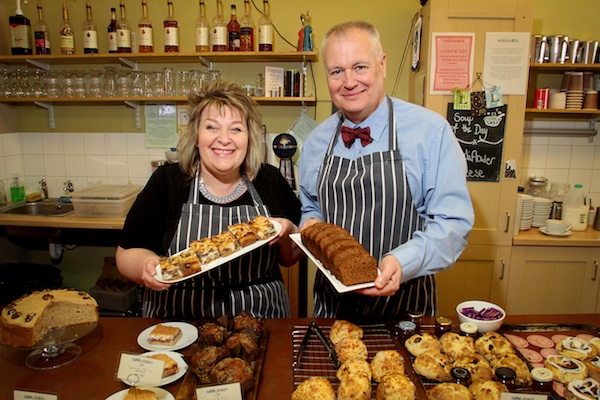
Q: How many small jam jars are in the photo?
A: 7